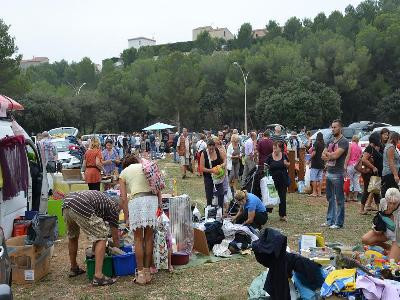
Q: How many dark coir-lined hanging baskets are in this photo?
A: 0